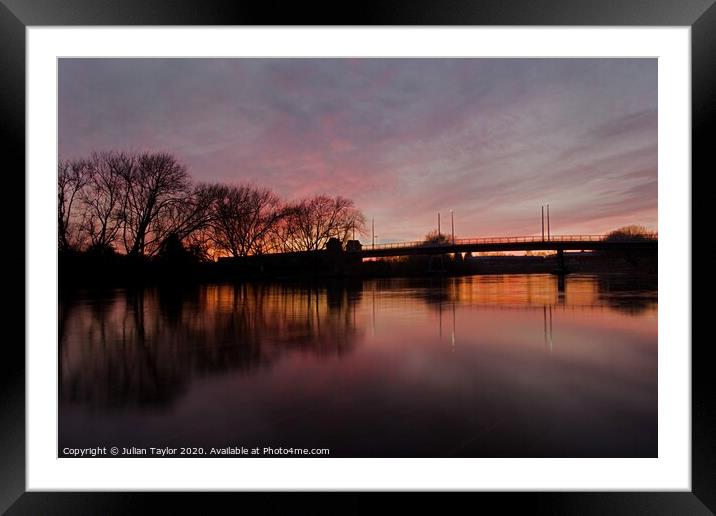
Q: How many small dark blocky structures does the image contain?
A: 2